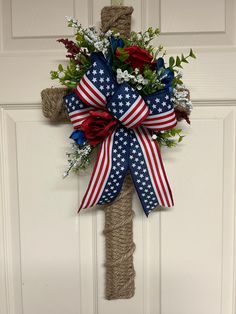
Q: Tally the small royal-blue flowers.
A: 3